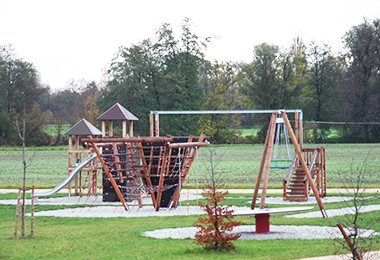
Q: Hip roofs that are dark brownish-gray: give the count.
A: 2